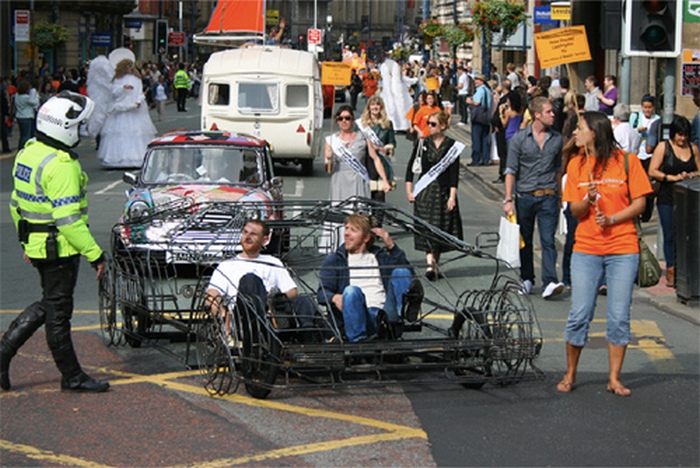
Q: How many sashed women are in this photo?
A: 3